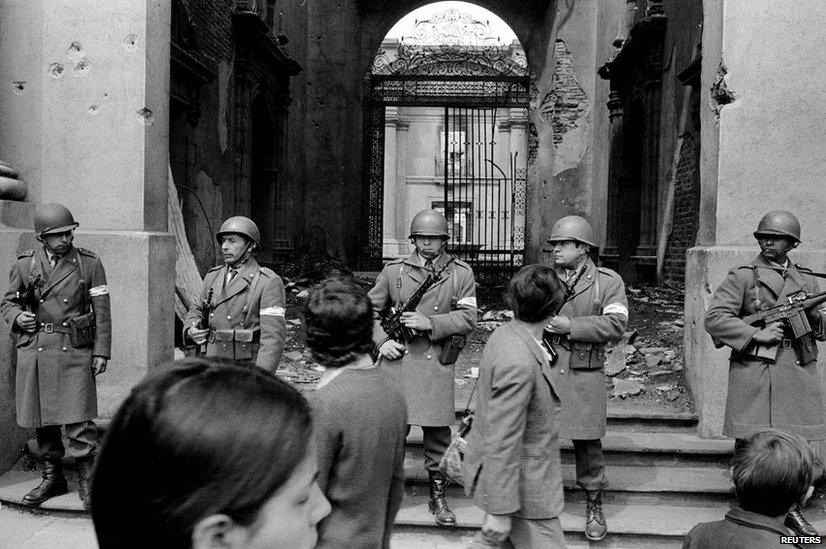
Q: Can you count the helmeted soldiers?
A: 5